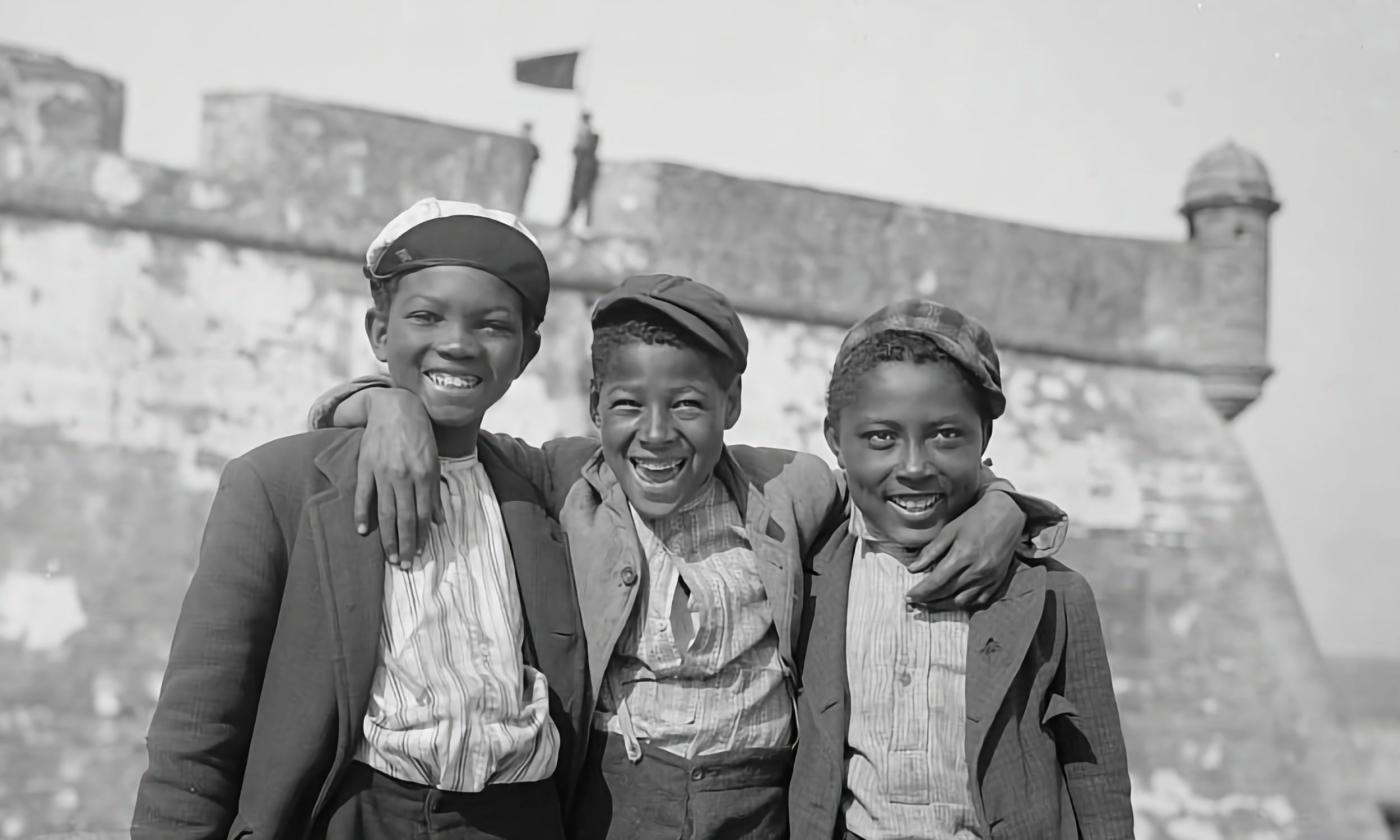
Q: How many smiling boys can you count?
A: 3